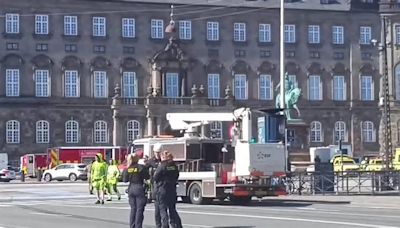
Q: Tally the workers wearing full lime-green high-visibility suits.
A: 2